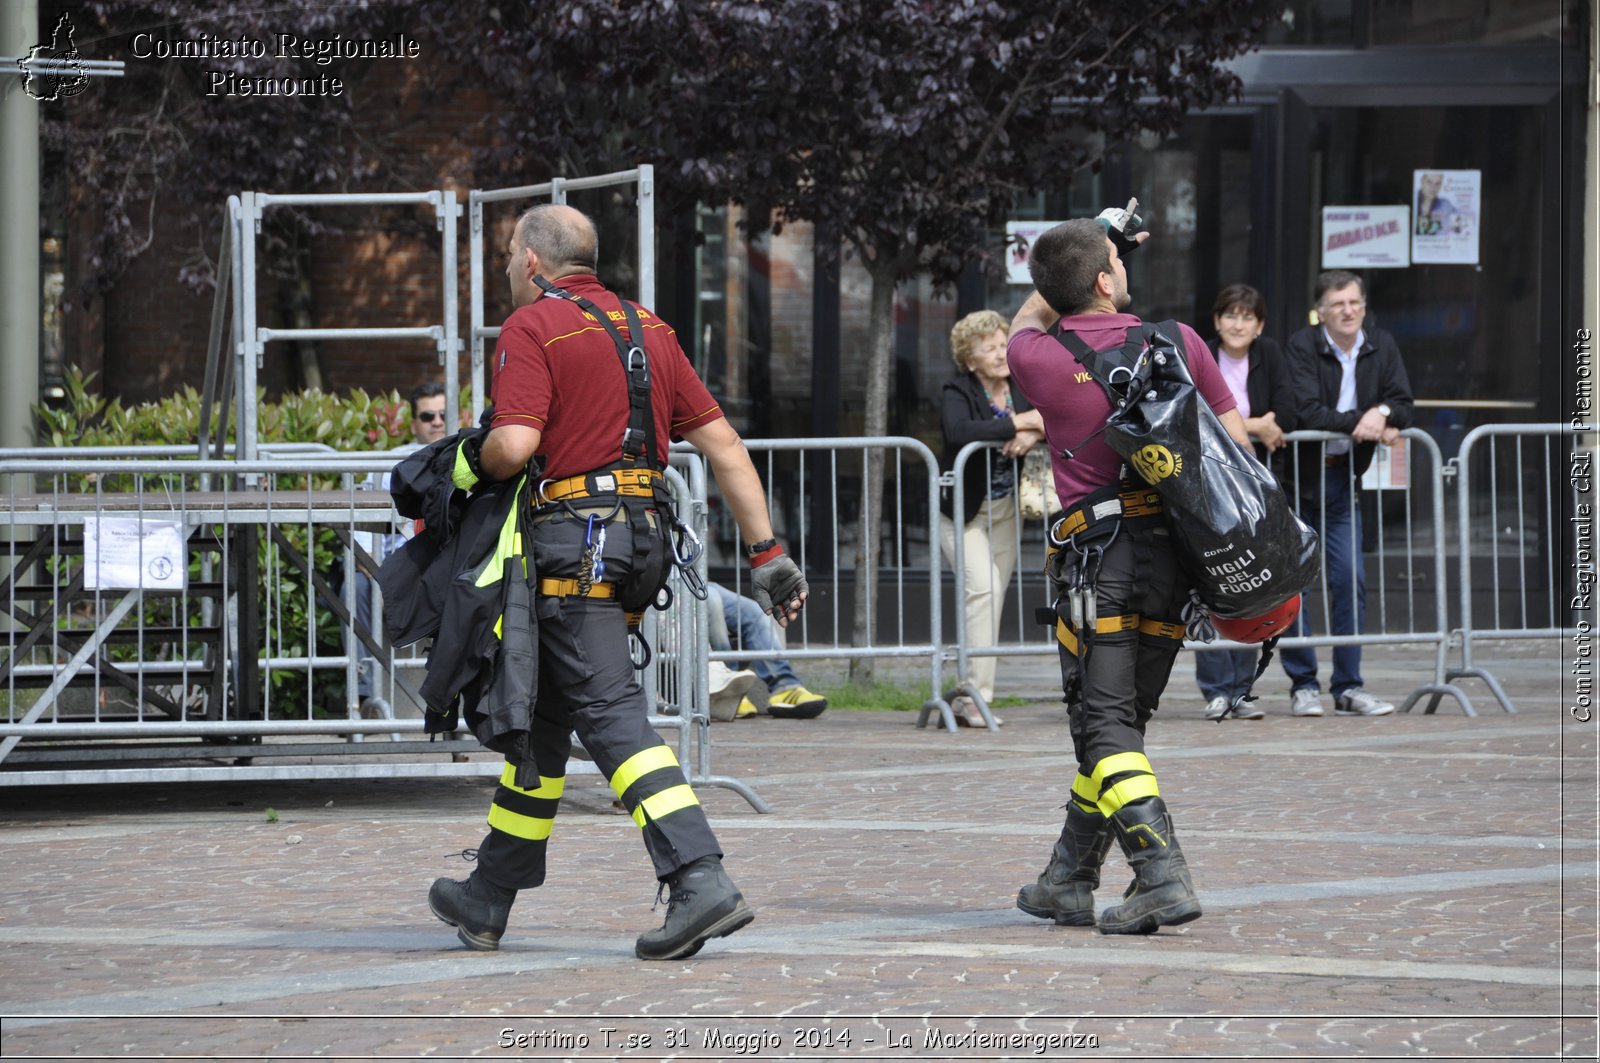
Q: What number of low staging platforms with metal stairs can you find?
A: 1